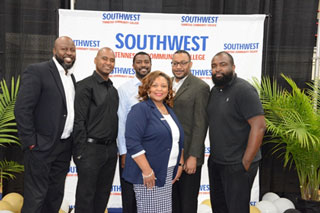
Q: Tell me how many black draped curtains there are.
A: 2